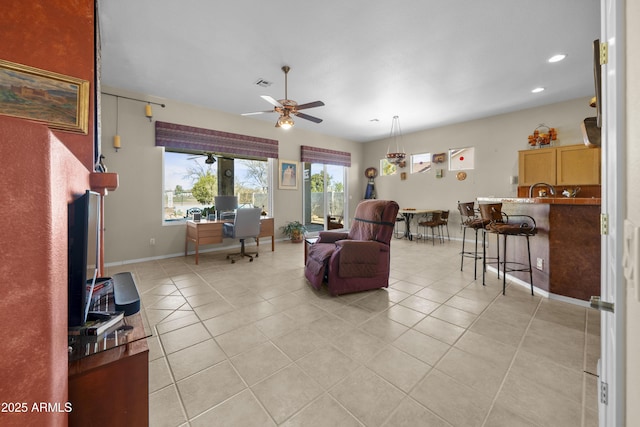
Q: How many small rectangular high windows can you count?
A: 3